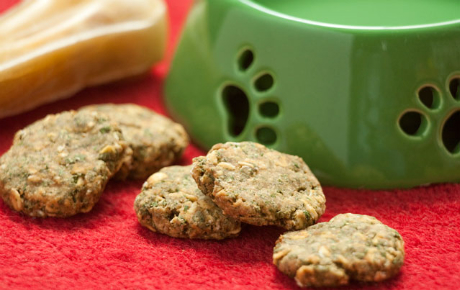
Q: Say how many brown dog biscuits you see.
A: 5